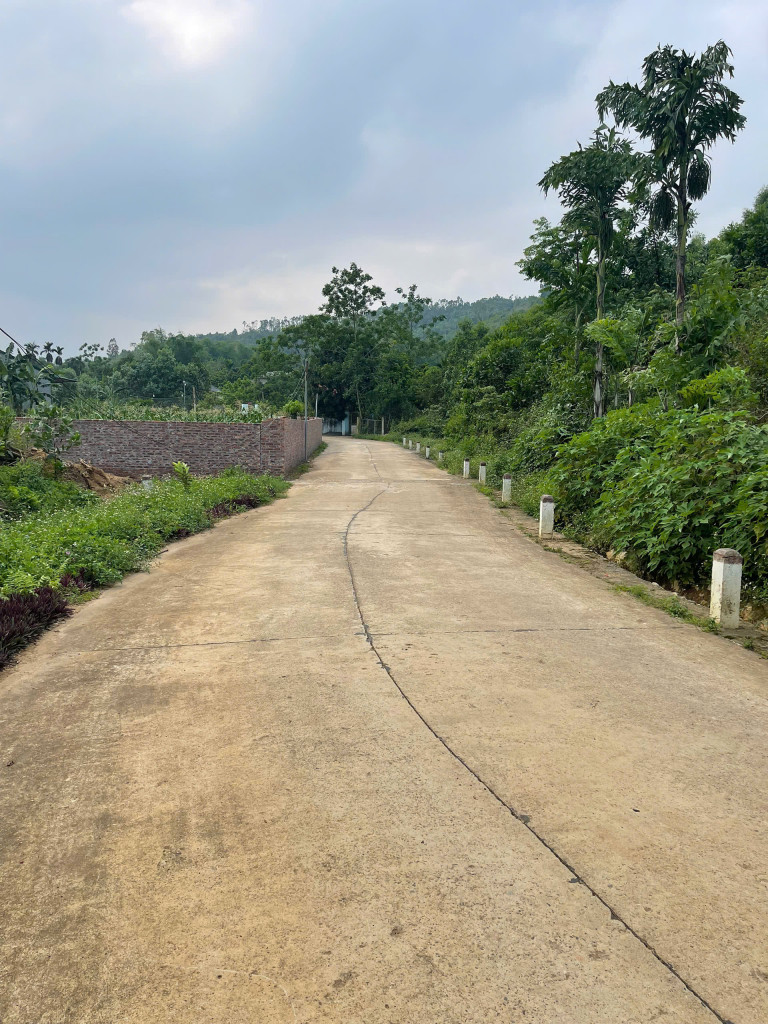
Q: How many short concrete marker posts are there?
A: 10